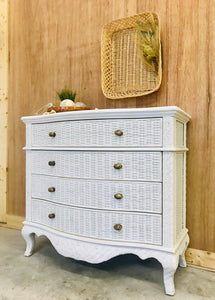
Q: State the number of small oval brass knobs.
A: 8